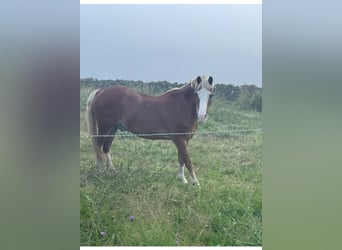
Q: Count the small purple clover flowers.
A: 2